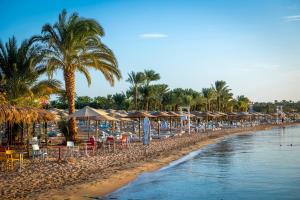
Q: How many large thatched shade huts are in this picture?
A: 1